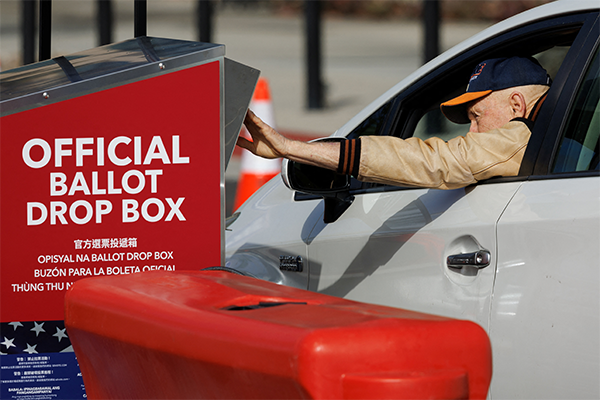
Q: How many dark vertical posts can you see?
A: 7